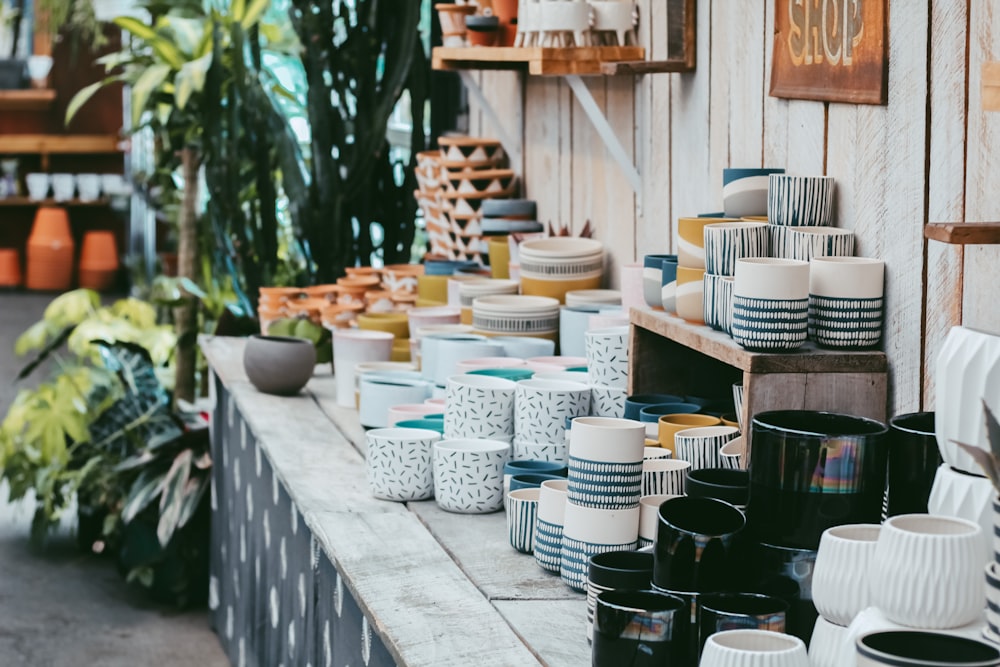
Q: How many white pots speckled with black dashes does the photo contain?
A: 8